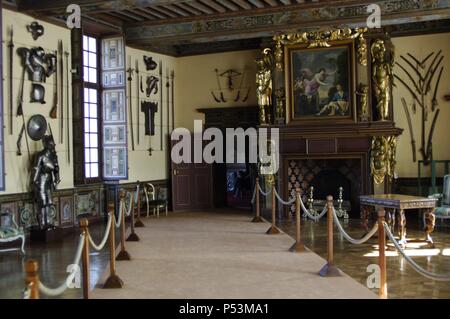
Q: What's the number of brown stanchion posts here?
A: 11